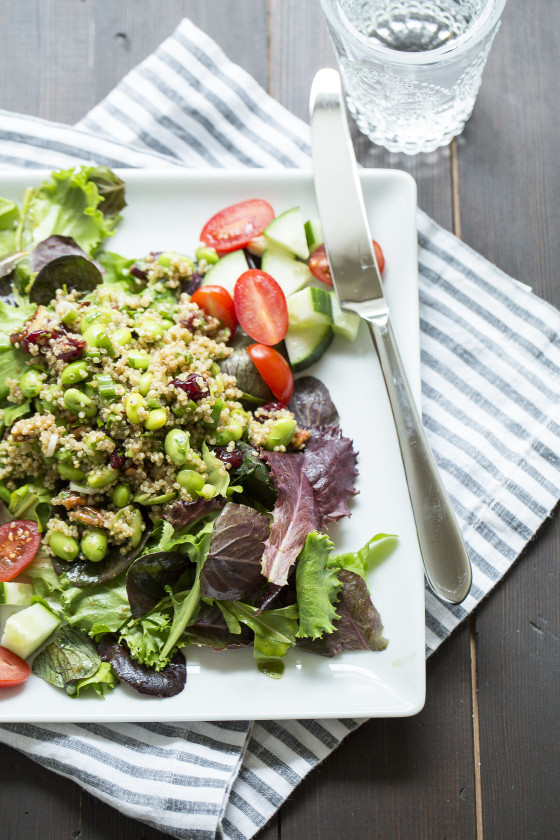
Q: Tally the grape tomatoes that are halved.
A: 7